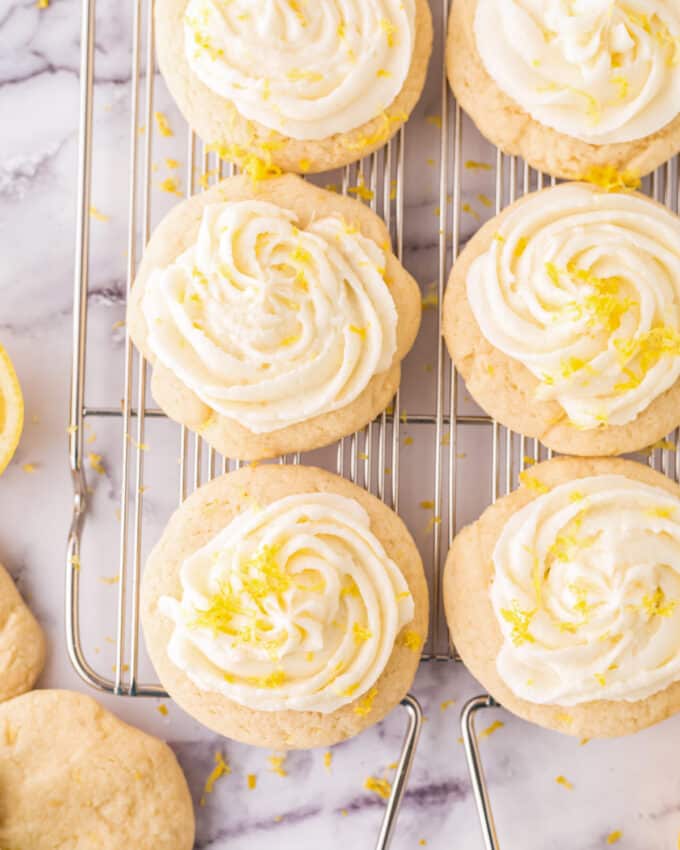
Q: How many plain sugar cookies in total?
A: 2